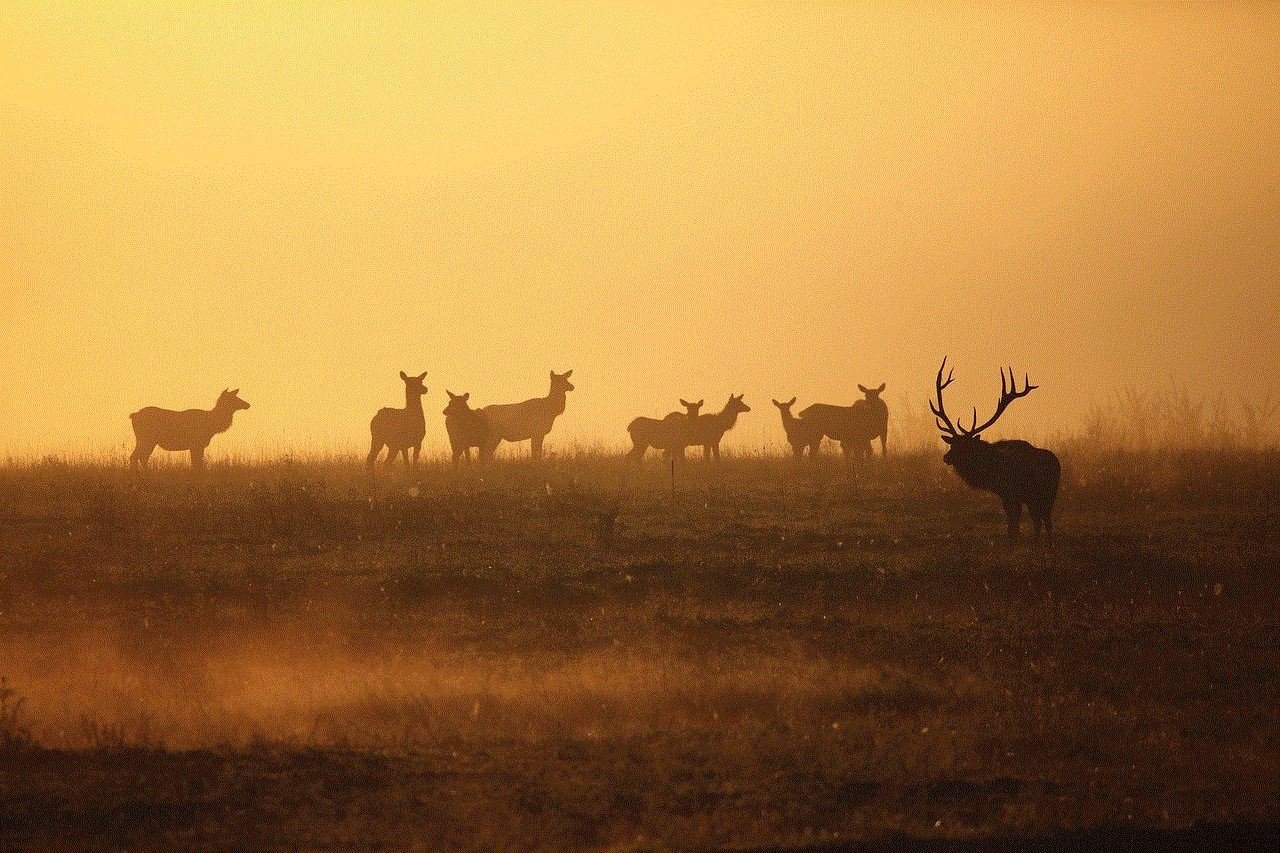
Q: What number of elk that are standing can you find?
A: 9